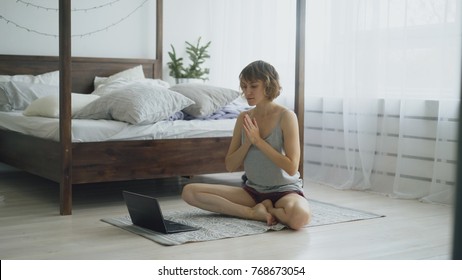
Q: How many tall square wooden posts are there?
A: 3